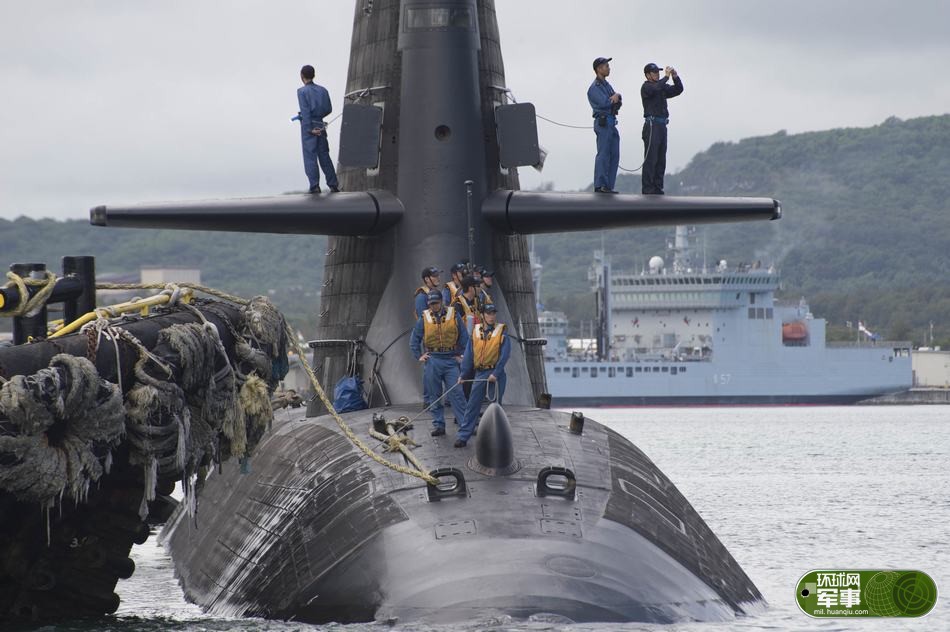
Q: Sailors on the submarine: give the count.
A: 10